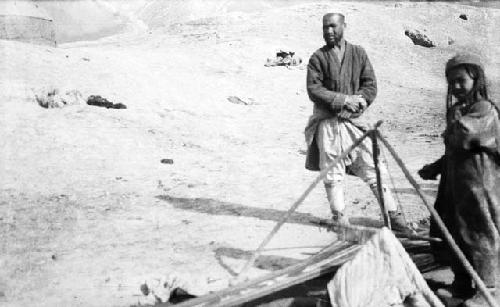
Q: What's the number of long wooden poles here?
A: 3